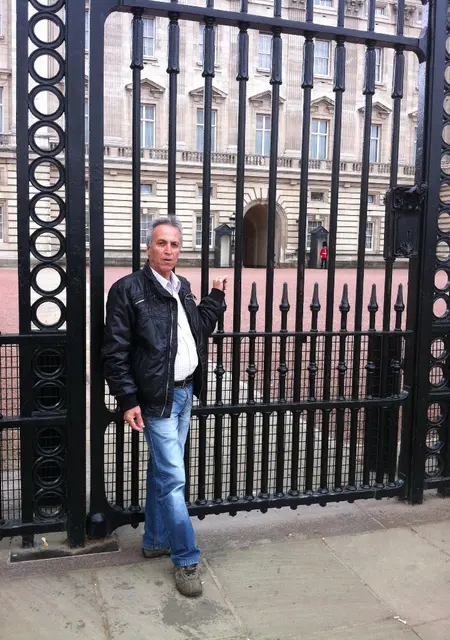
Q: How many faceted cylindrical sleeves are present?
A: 9